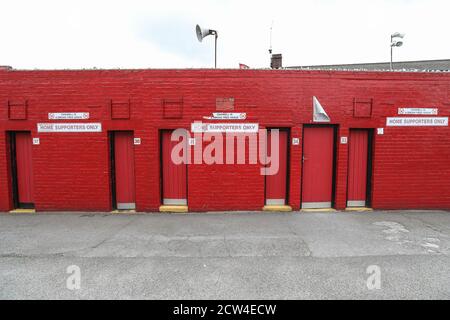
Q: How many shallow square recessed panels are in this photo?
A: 4